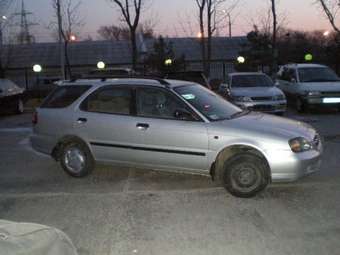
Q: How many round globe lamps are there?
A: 5